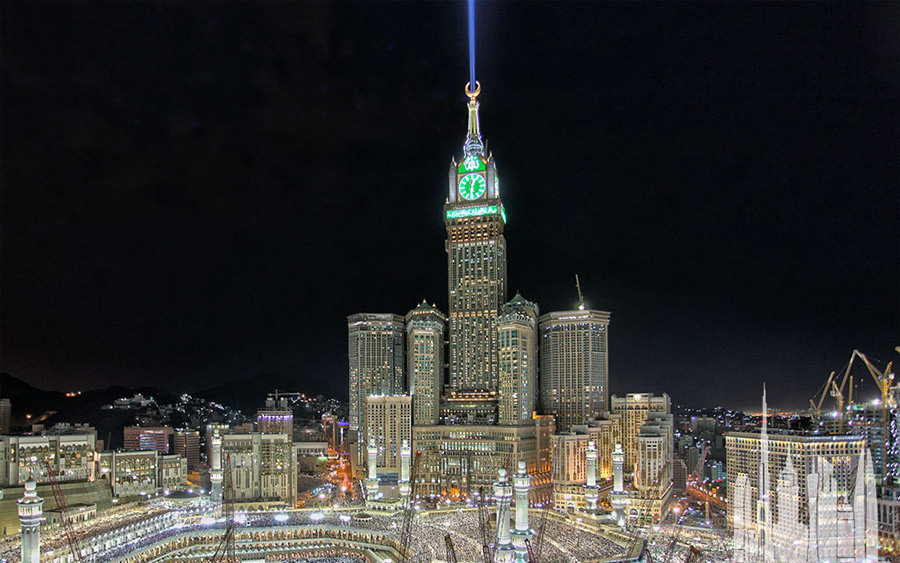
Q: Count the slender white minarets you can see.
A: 8